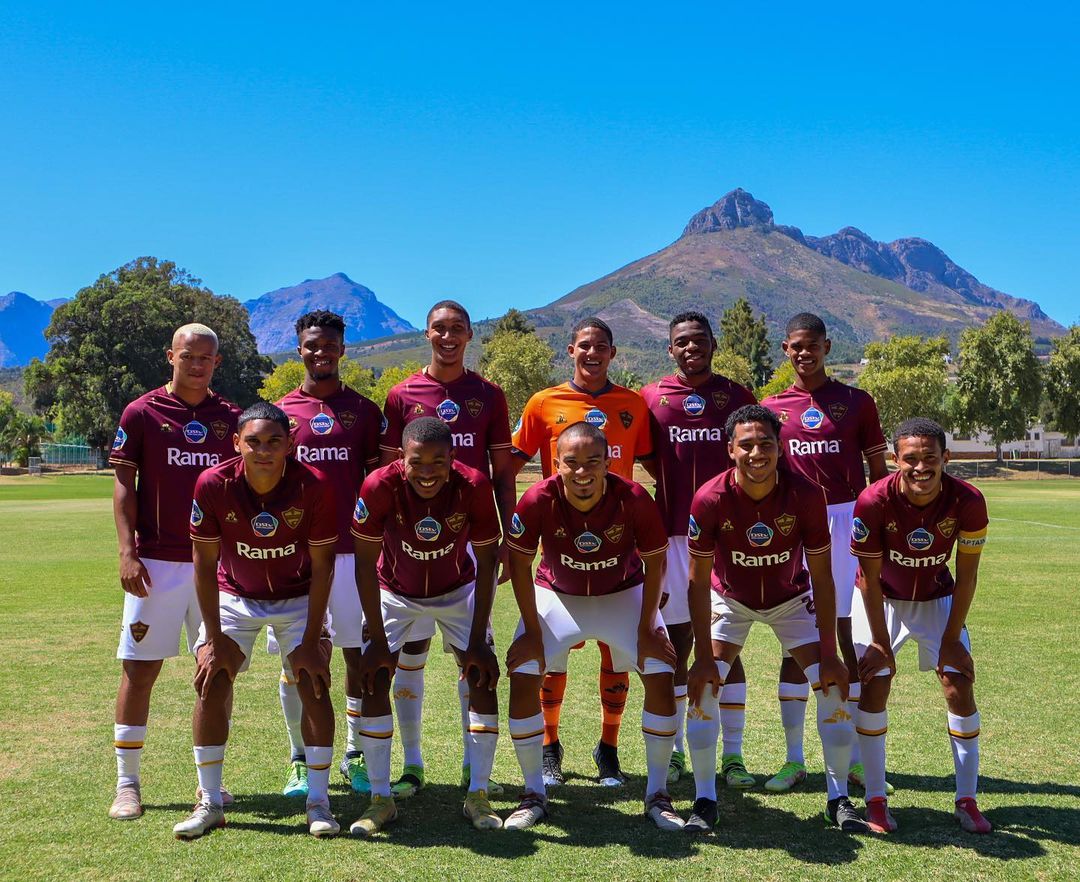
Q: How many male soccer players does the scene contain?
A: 11